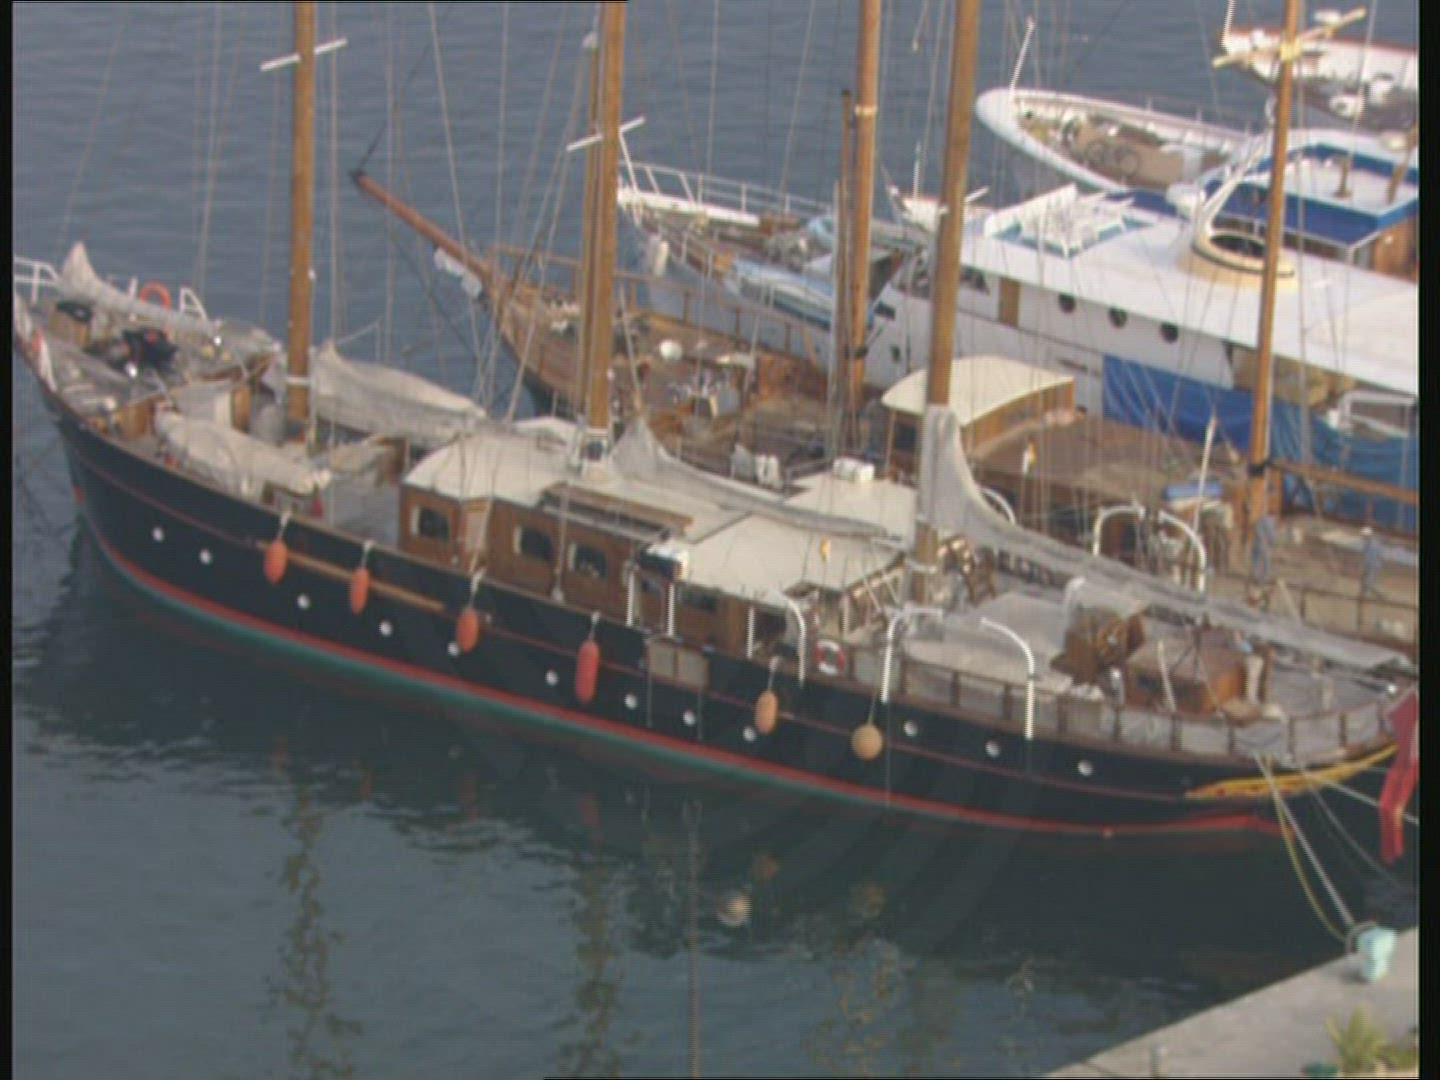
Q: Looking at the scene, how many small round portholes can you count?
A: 15